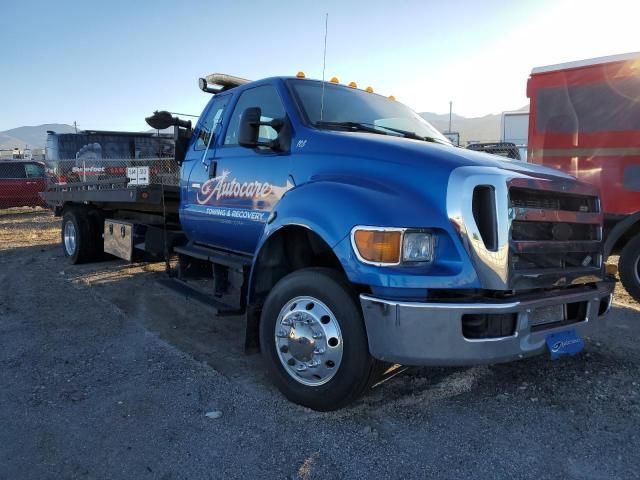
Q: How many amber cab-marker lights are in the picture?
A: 5